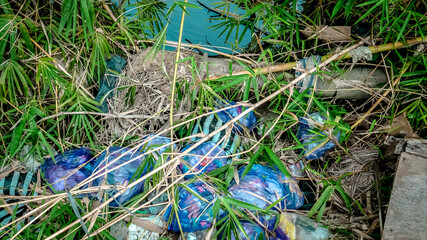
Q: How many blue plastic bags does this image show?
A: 9